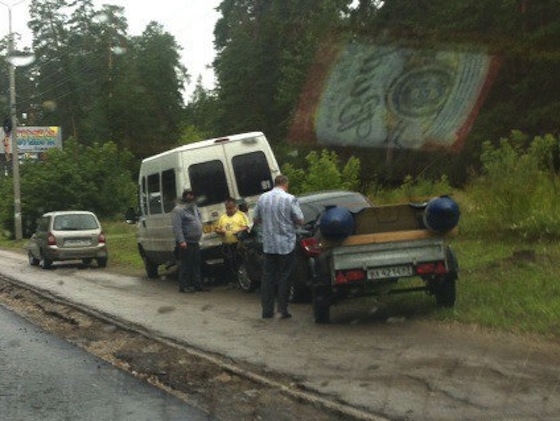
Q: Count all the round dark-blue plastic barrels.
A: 2